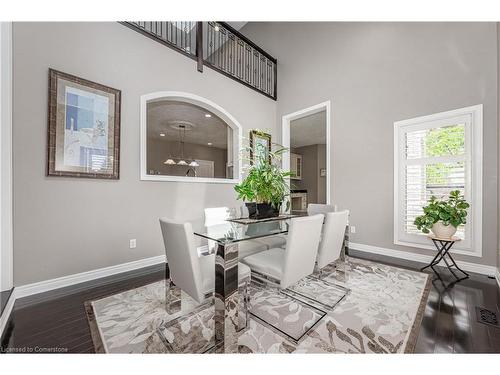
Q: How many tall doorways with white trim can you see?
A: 1